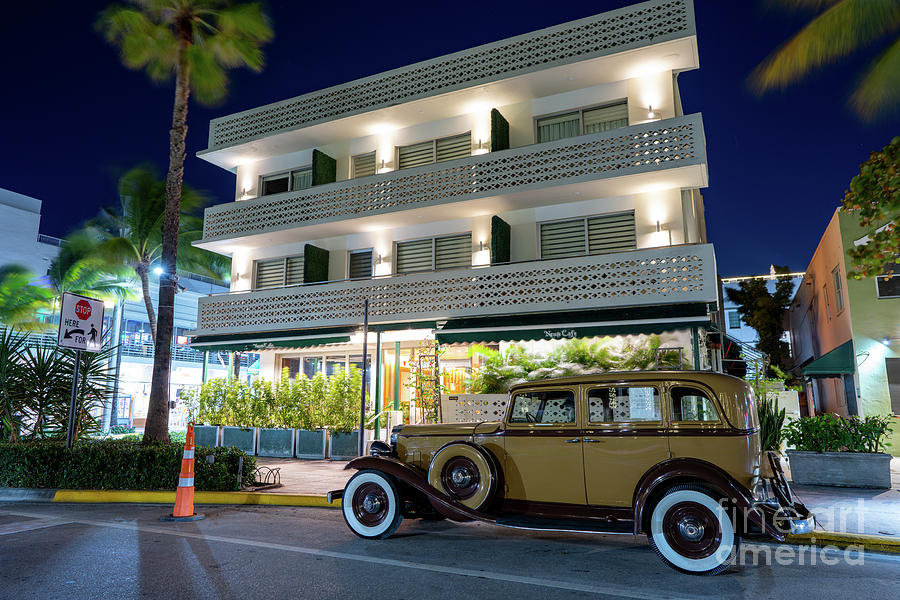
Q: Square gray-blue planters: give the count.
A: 5